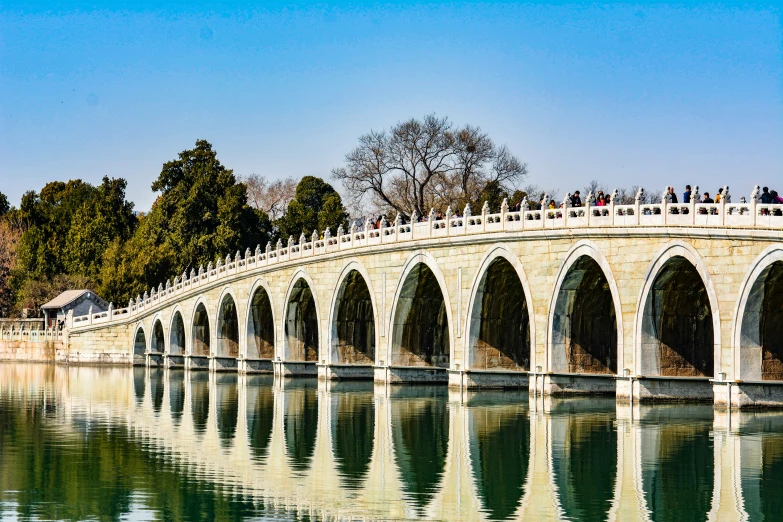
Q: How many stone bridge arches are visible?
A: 13